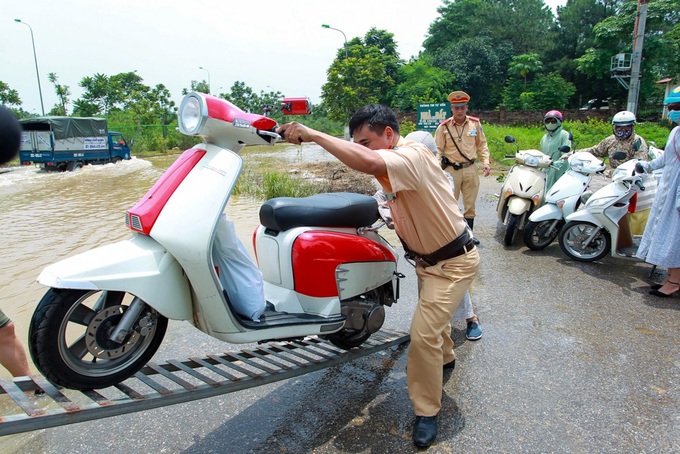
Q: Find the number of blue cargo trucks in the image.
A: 1